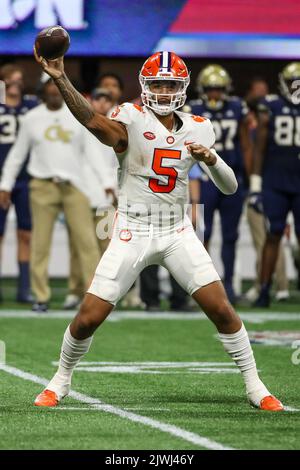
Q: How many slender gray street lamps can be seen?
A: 0